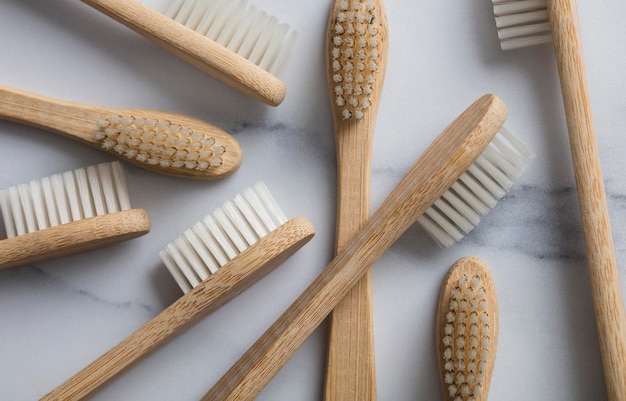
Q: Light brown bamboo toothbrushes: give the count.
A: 8